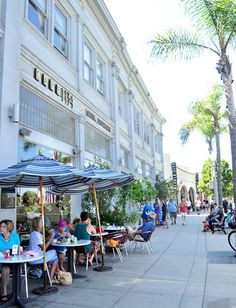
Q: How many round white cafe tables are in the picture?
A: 4